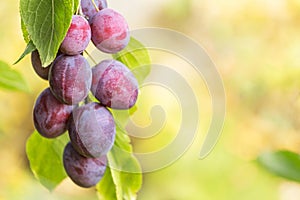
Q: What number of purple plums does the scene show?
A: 9